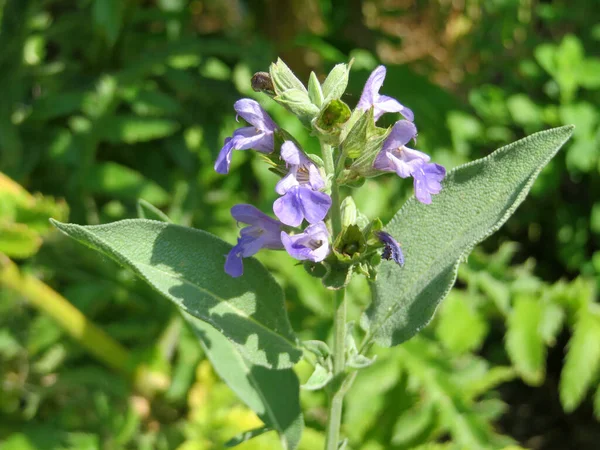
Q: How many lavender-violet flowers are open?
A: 6